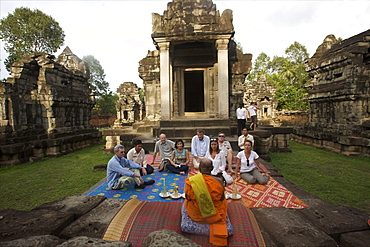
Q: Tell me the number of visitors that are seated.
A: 9